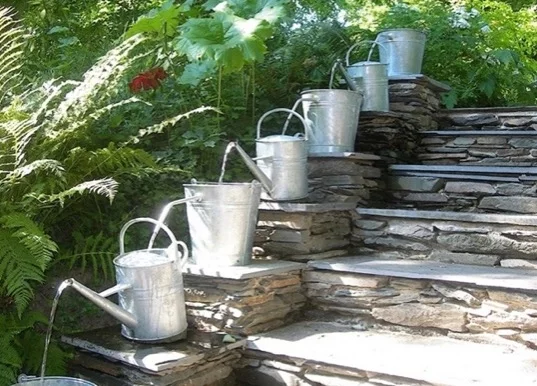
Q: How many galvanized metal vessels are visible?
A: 7